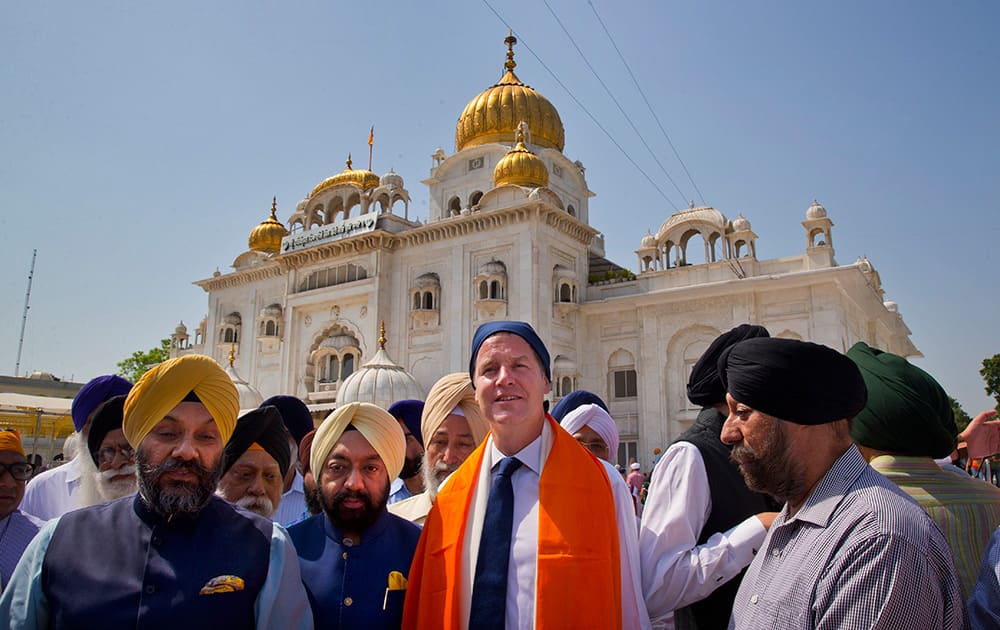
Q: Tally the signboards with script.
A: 1